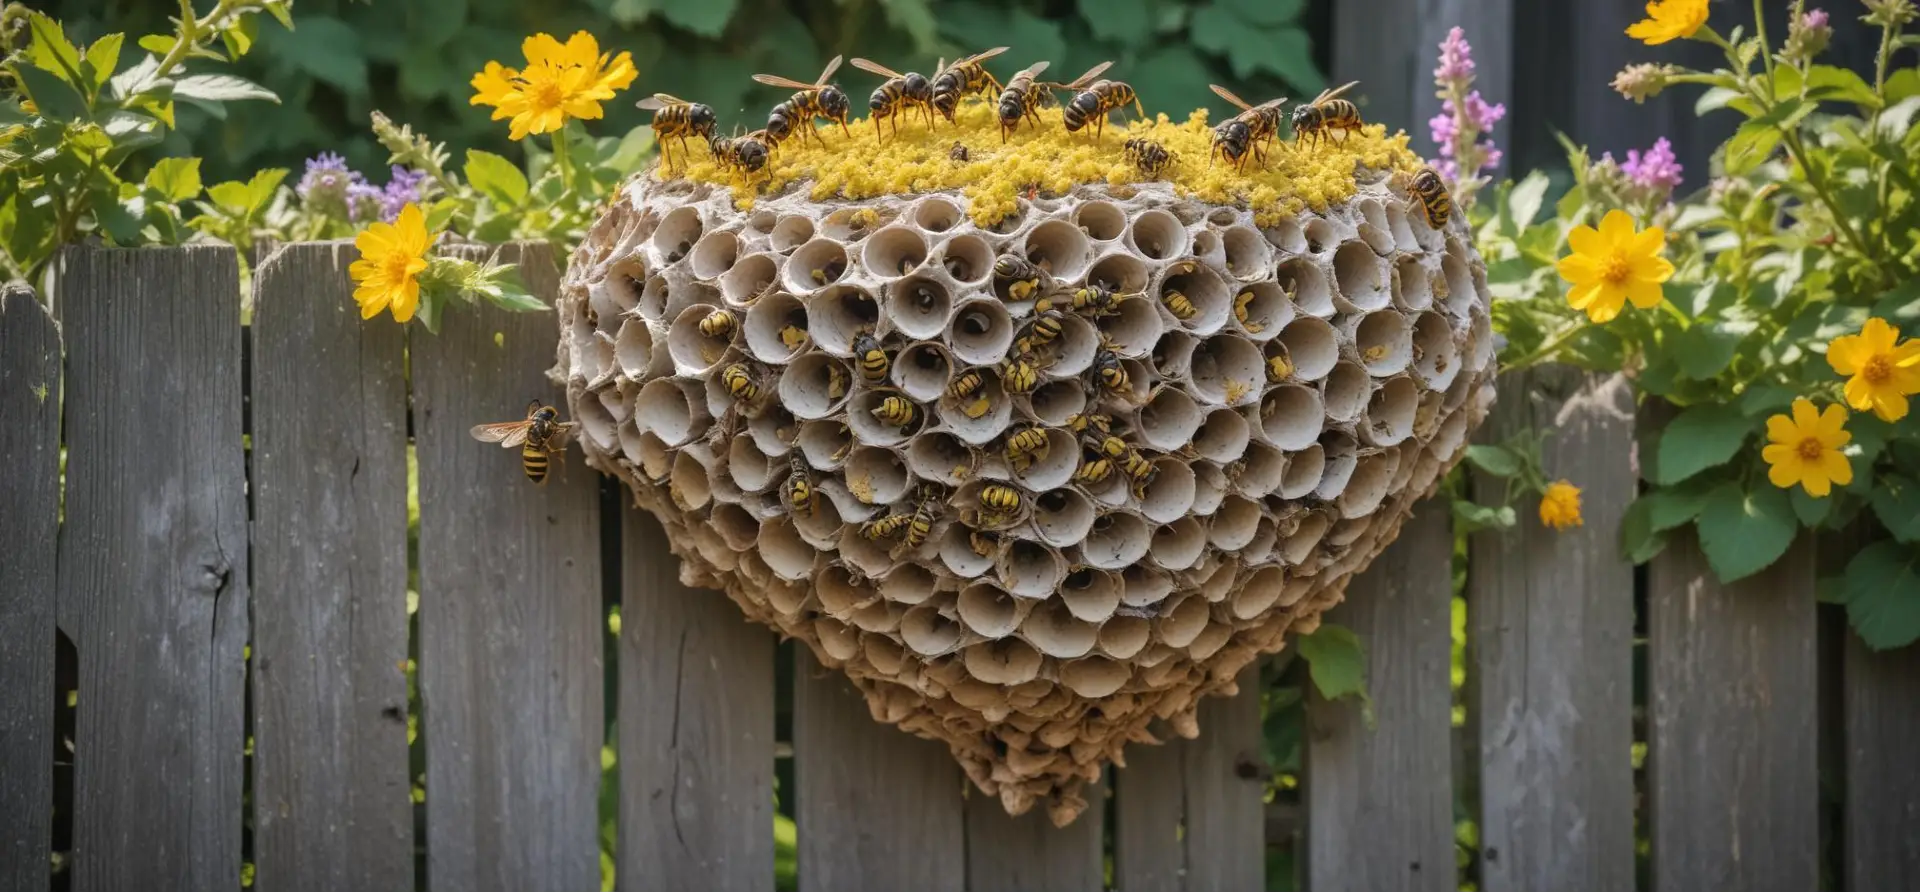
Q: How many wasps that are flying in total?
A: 1